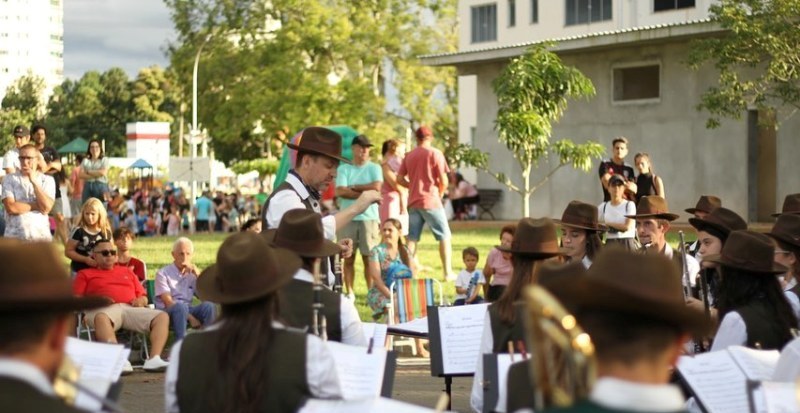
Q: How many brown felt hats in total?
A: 14